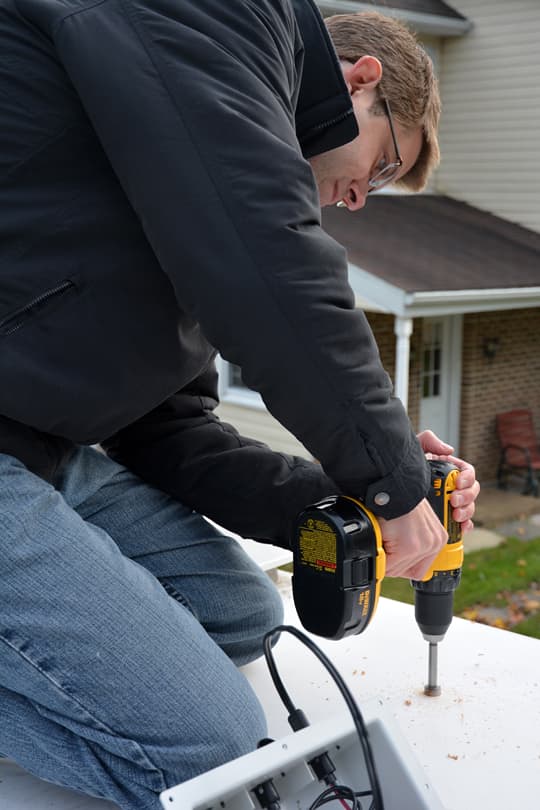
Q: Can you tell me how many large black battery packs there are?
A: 1